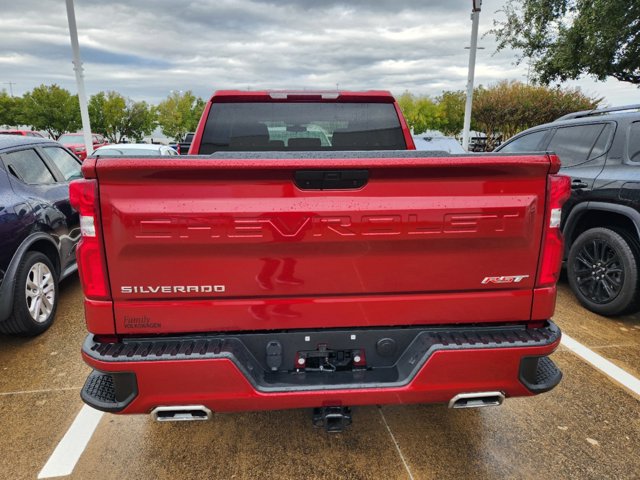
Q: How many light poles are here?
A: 2